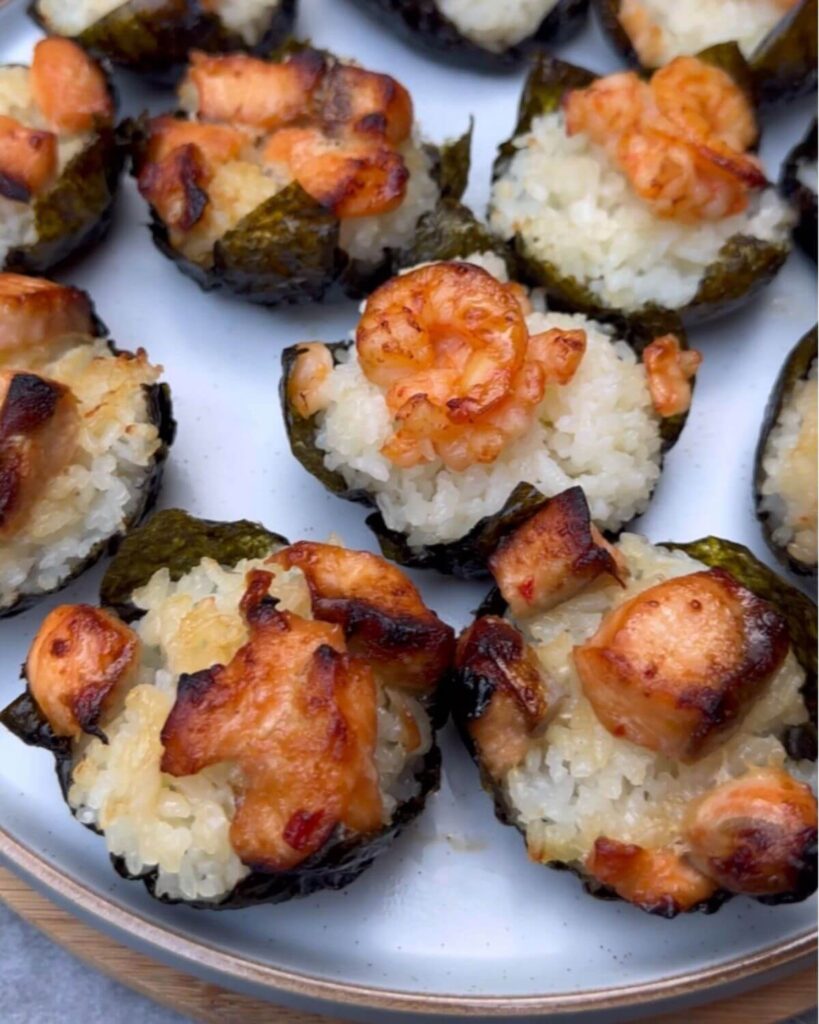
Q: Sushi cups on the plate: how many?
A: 12